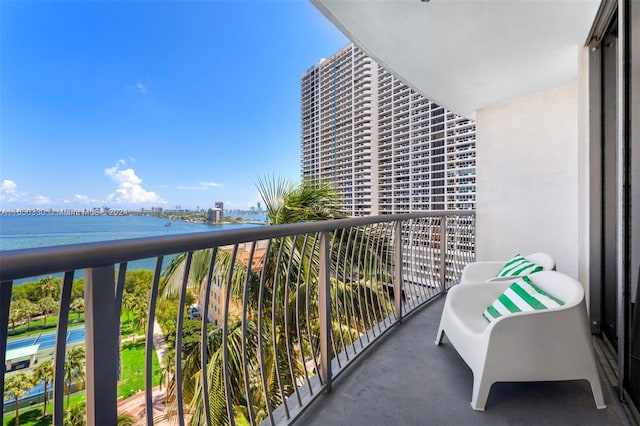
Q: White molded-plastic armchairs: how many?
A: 2